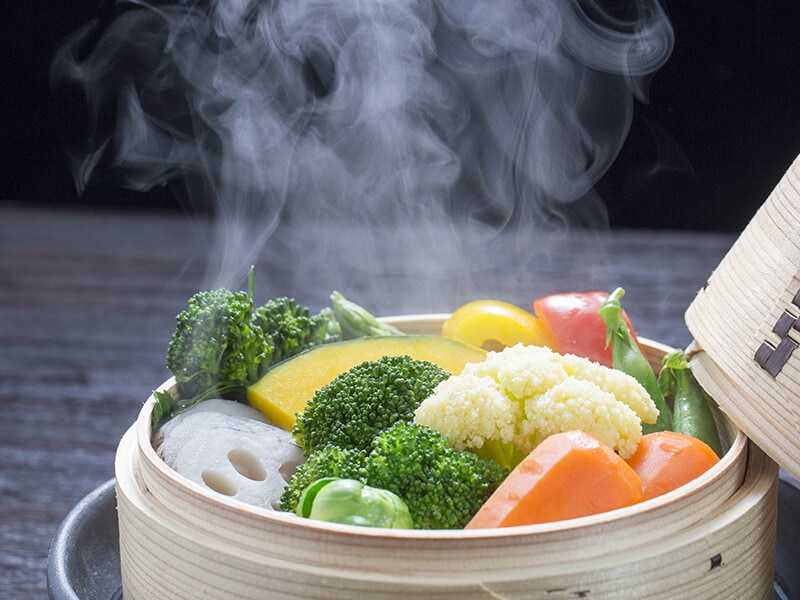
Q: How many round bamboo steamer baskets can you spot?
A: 1